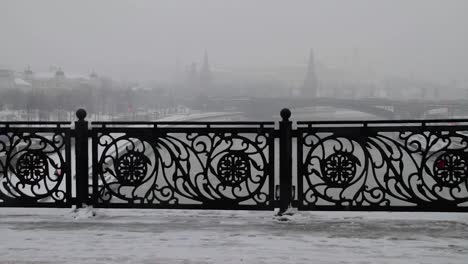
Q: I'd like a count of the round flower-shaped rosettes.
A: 5